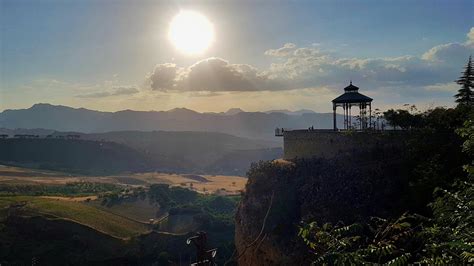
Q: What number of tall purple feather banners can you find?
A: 0